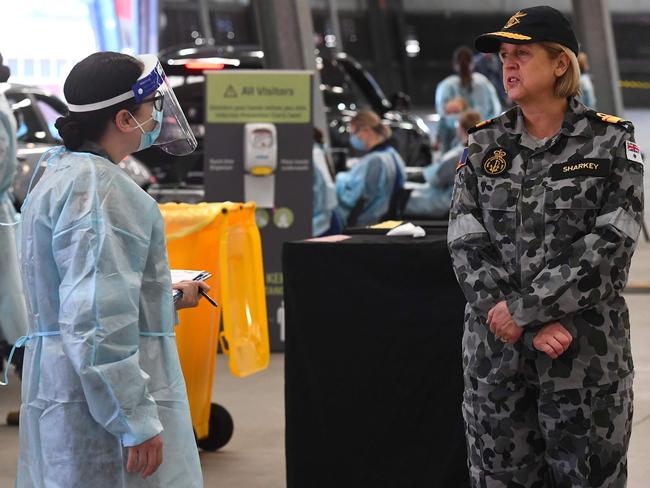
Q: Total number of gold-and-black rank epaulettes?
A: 2